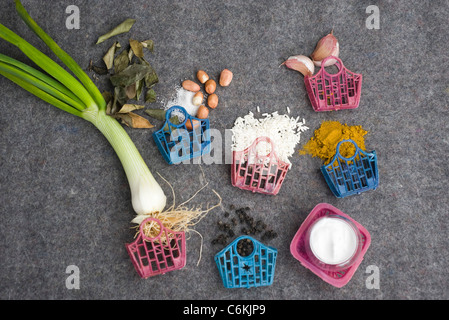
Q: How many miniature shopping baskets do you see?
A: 6